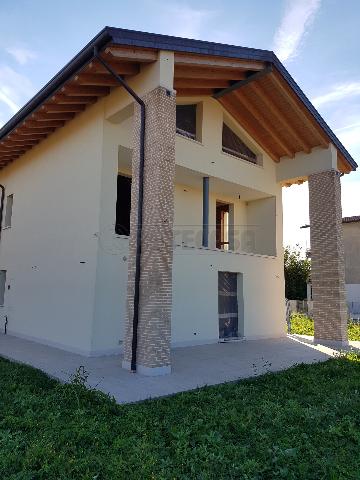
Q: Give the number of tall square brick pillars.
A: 2